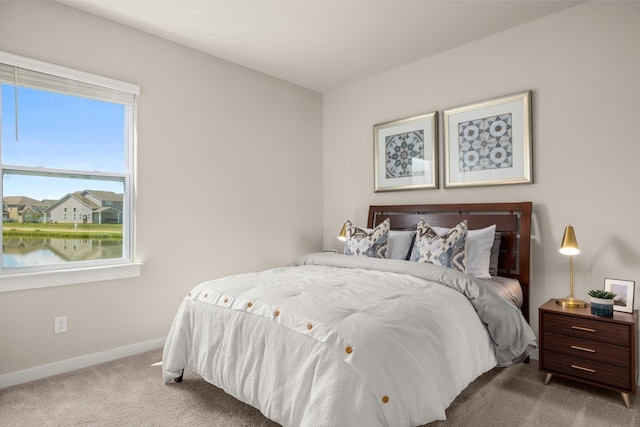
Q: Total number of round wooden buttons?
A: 8